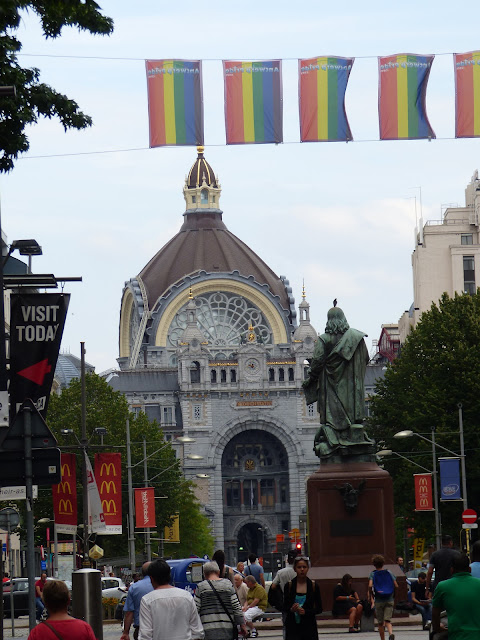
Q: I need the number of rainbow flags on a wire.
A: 5